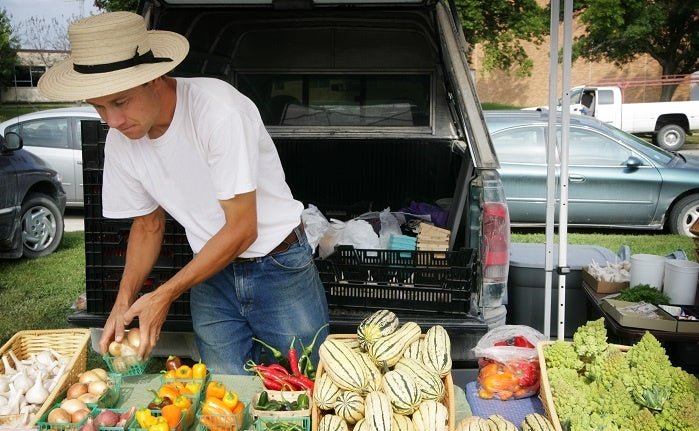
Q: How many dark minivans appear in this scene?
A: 1